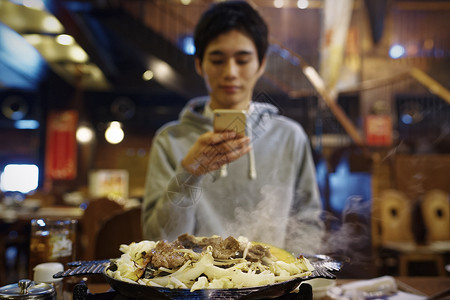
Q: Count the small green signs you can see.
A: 0